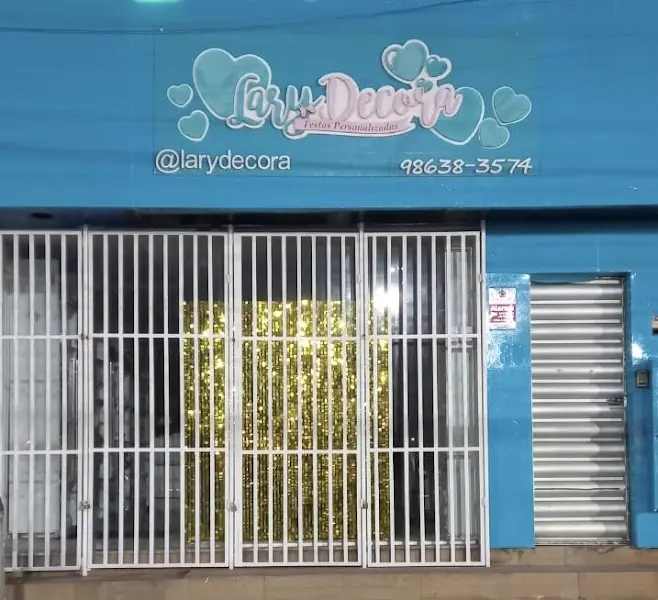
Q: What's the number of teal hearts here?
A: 9